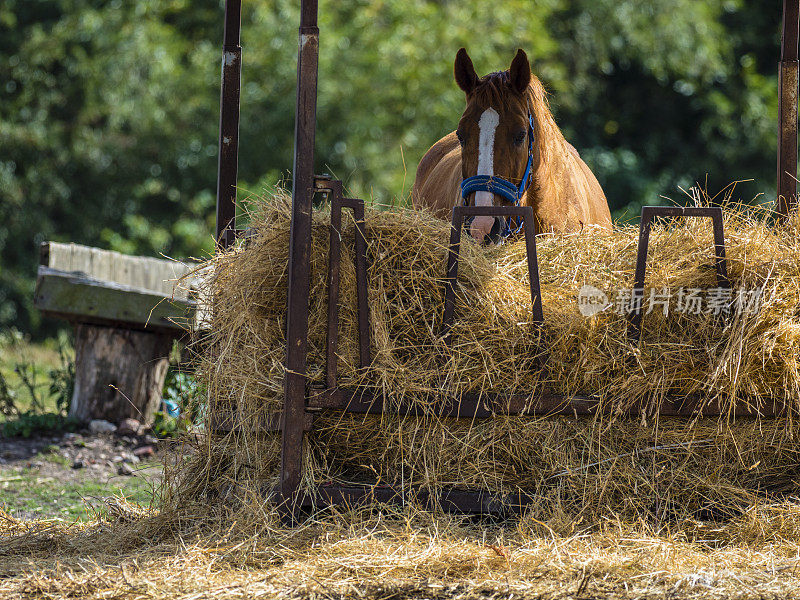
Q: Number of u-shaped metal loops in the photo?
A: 3